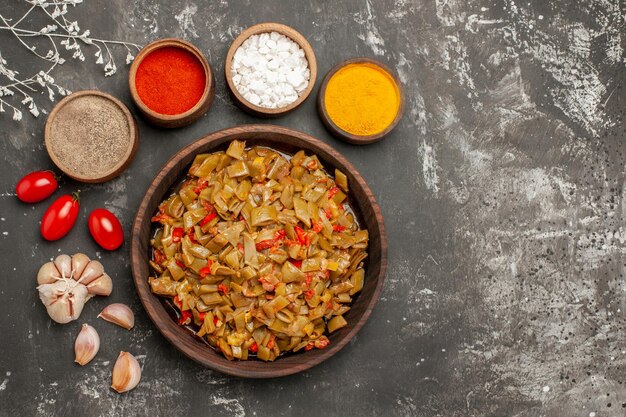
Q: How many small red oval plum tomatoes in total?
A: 3